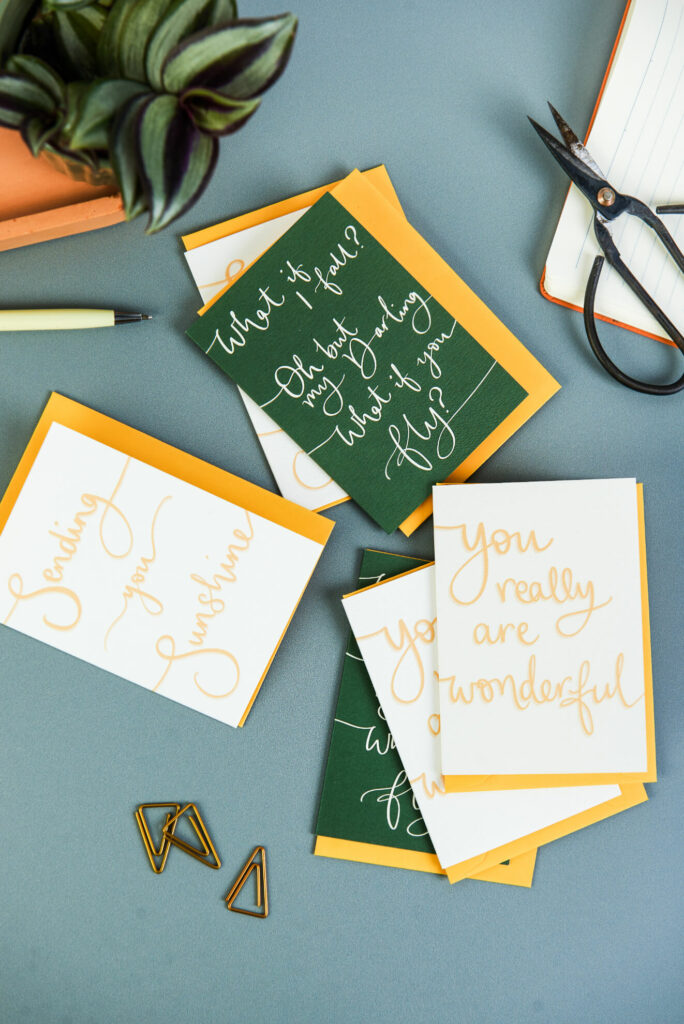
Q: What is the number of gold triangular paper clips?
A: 3